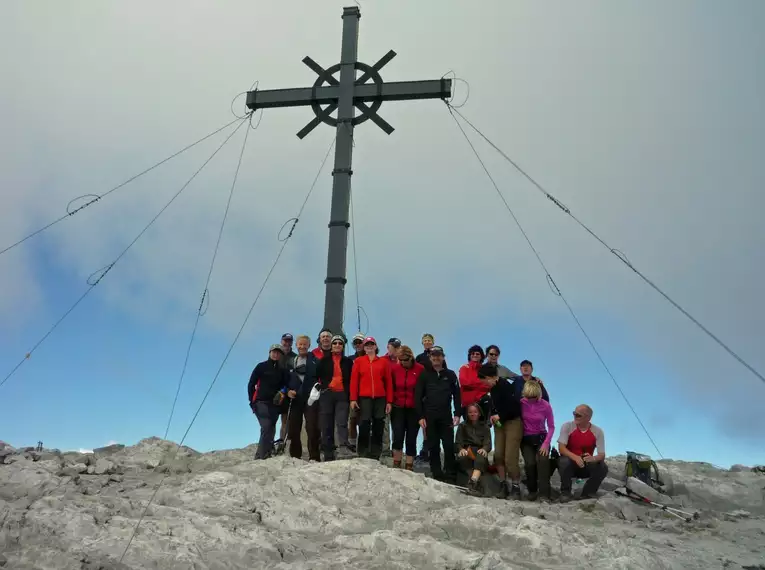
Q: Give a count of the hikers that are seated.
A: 2